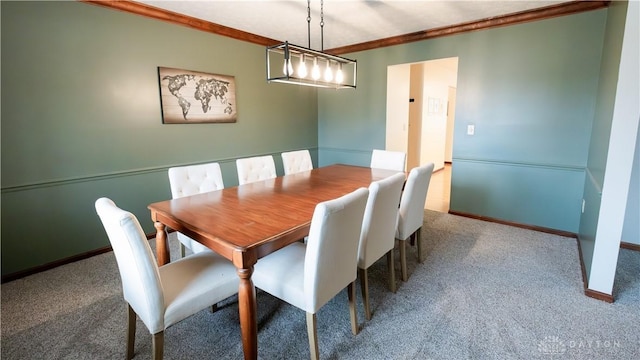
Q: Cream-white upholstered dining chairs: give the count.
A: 8